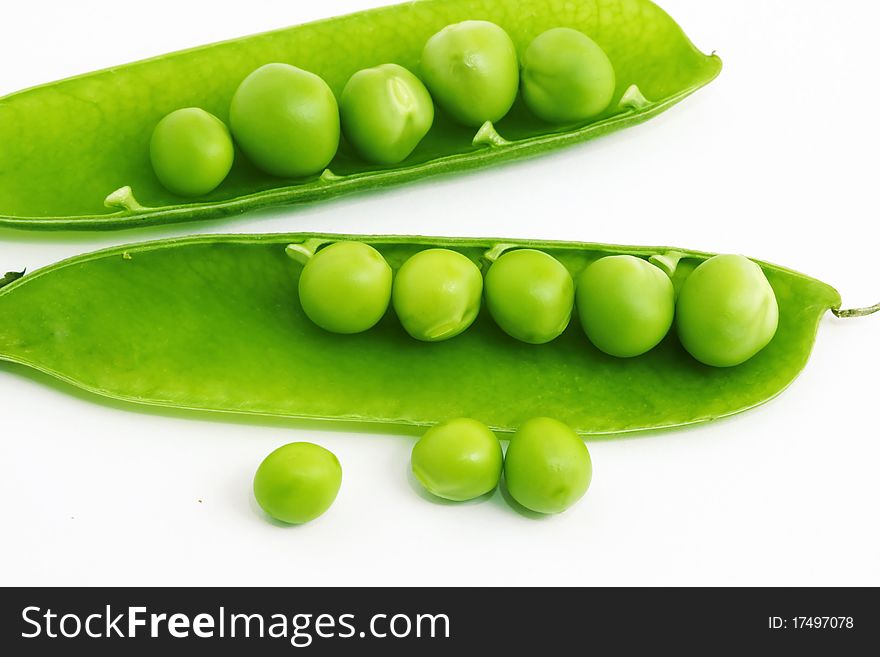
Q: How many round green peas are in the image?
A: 13